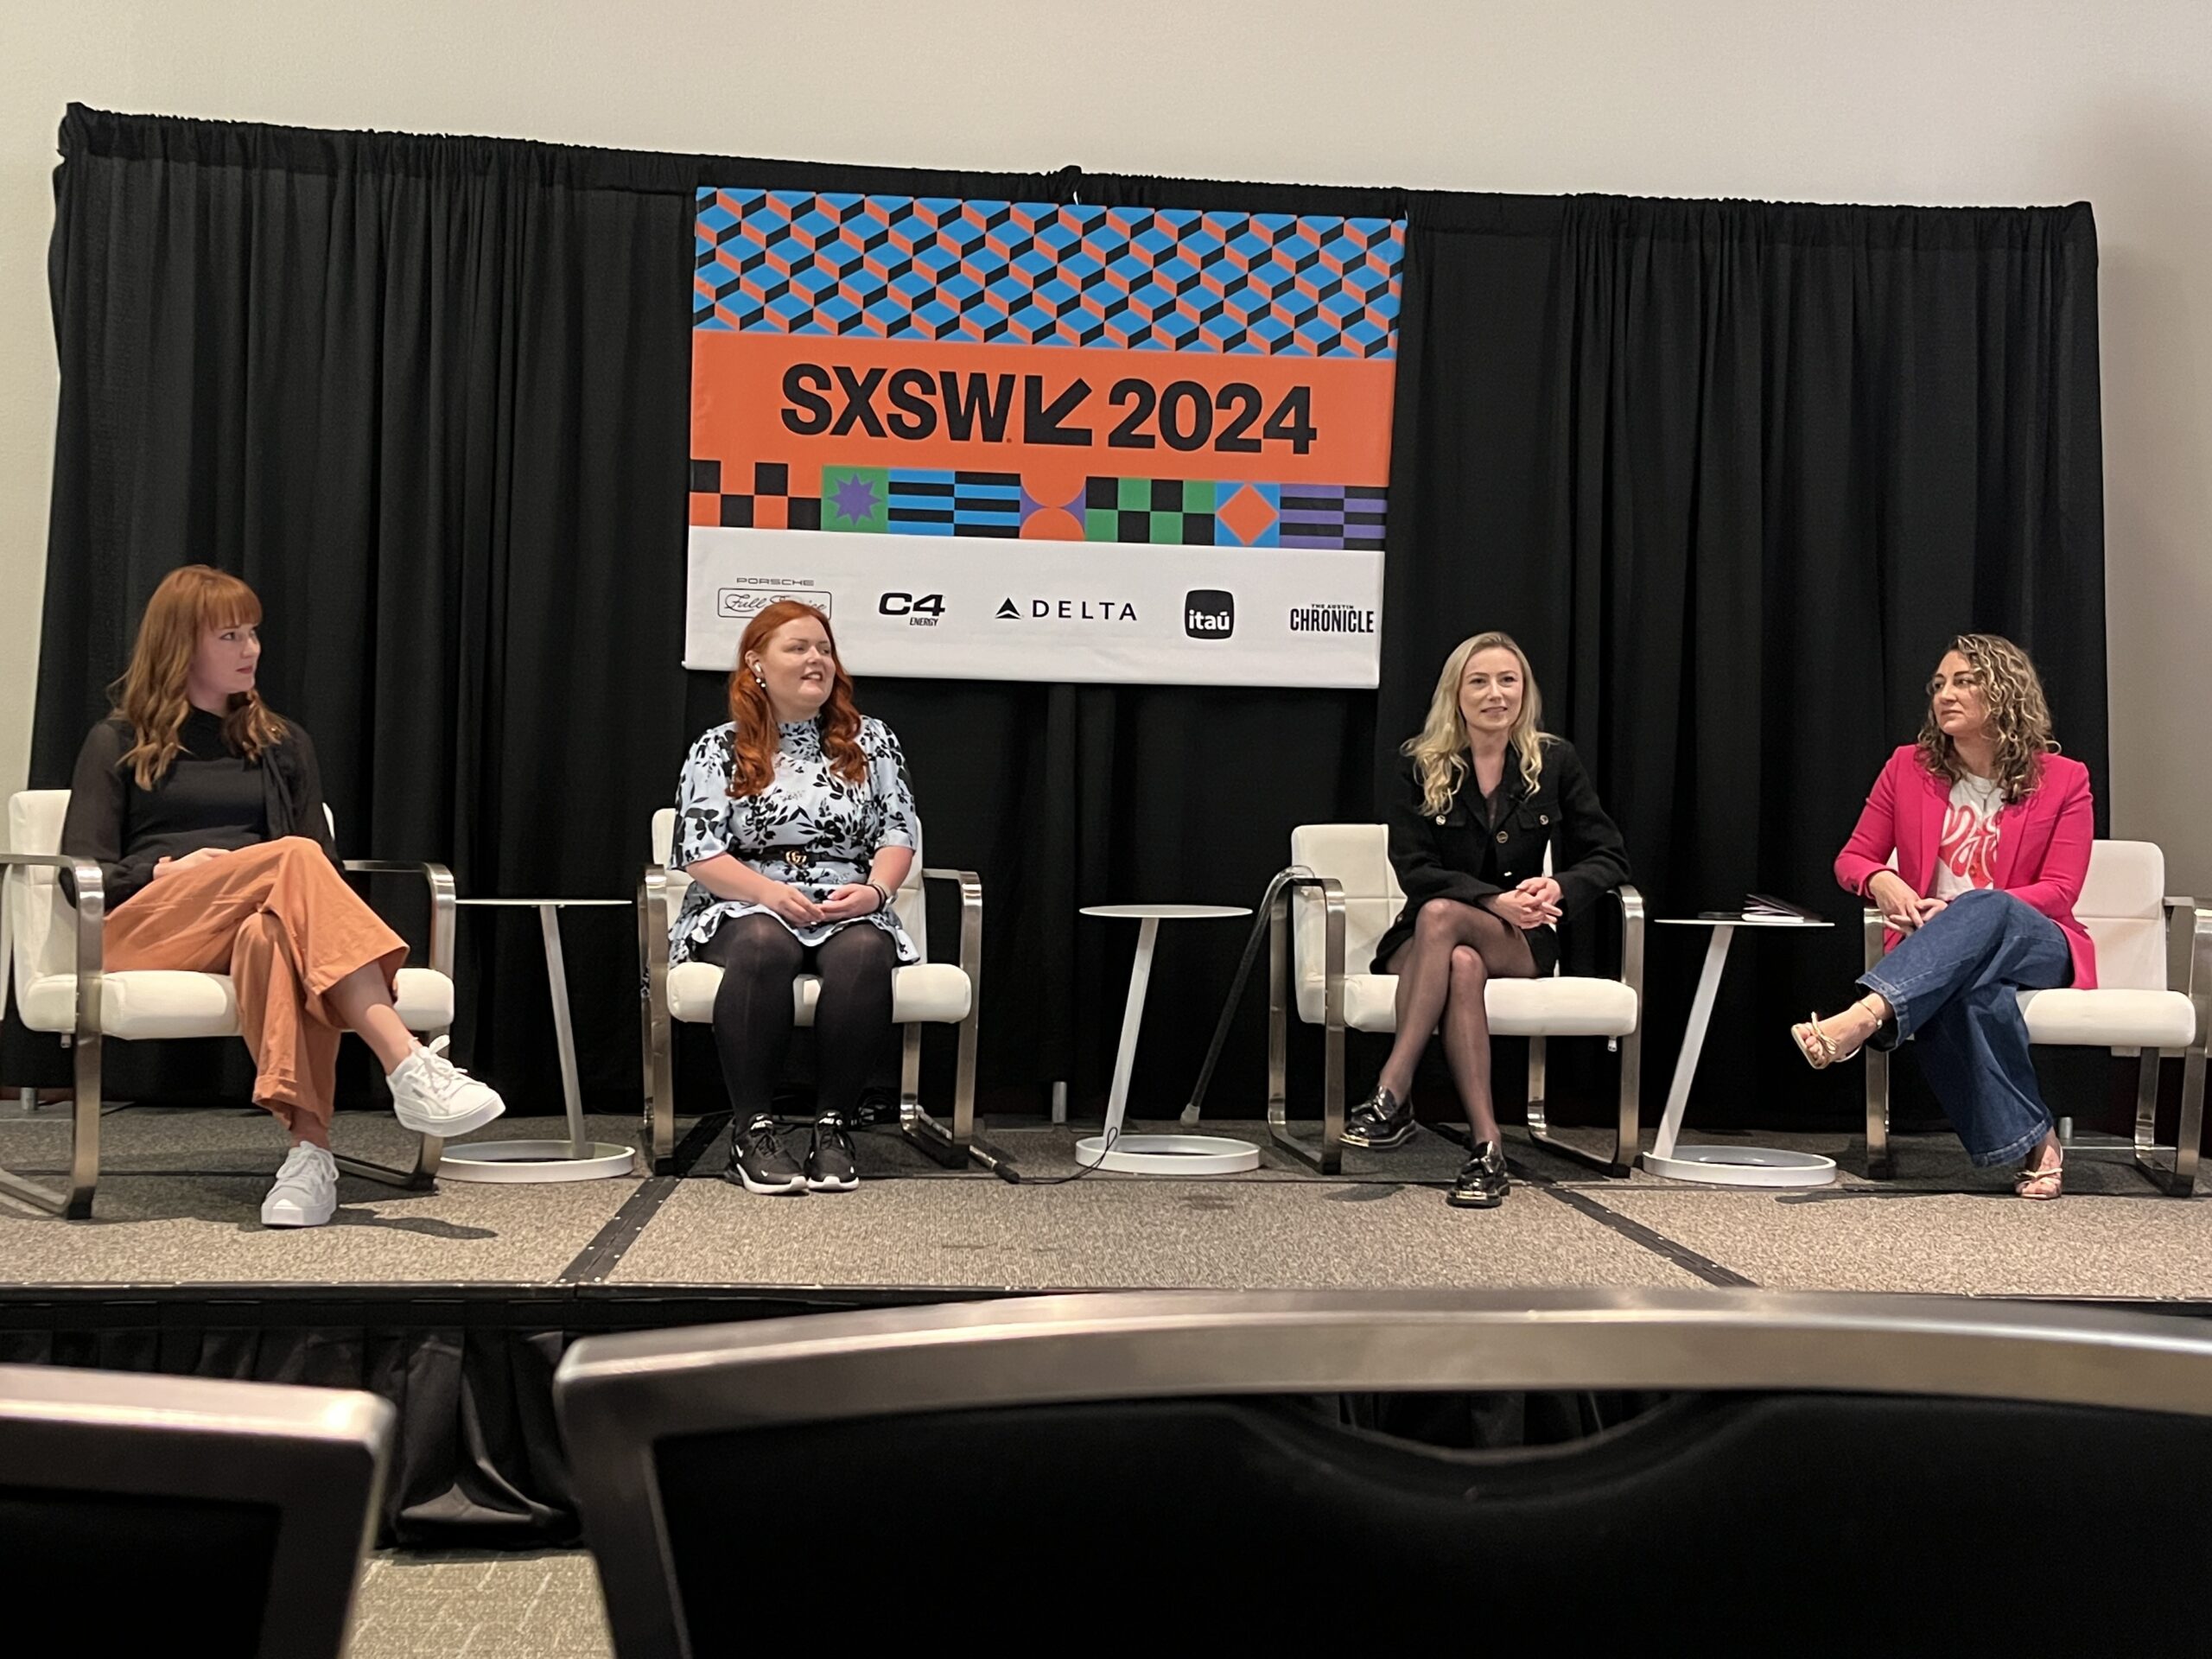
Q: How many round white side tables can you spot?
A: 3